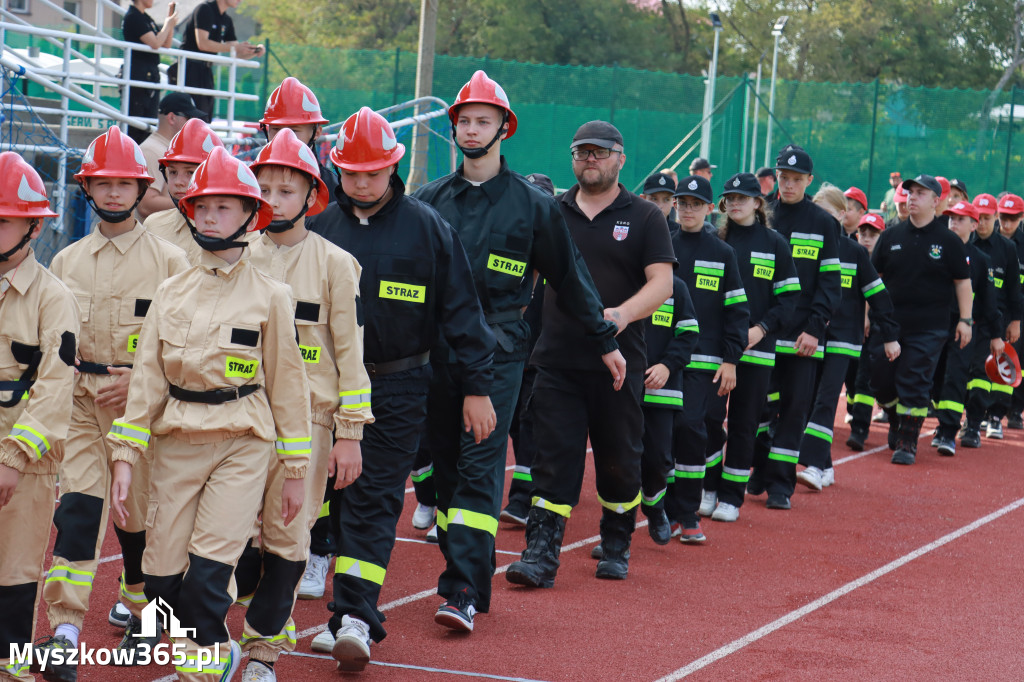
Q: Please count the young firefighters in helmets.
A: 8